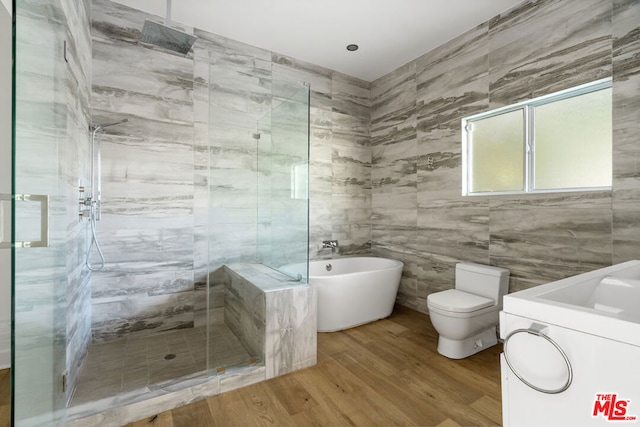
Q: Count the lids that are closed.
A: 1